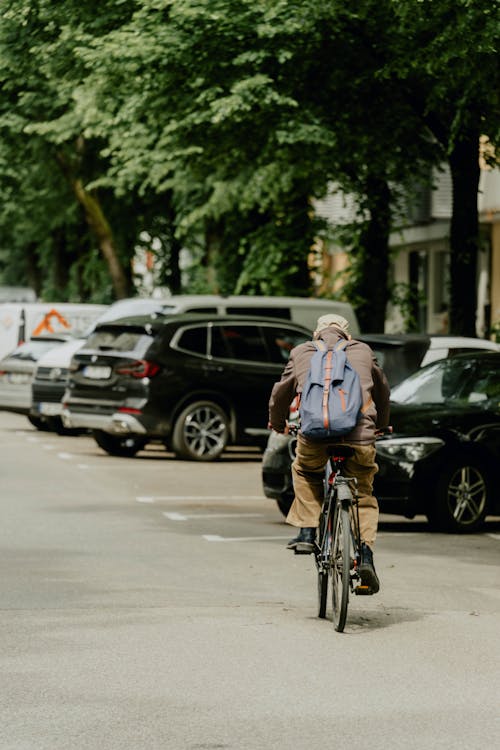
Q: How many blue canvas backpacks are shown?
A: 1